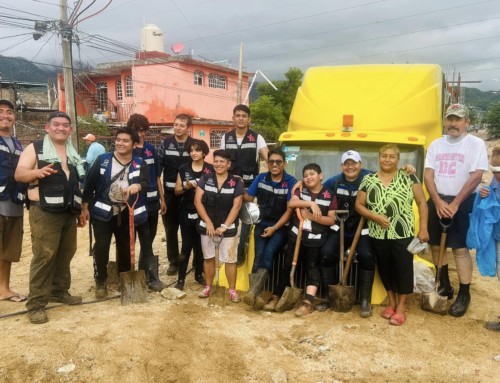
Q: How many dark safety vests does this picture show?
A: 11